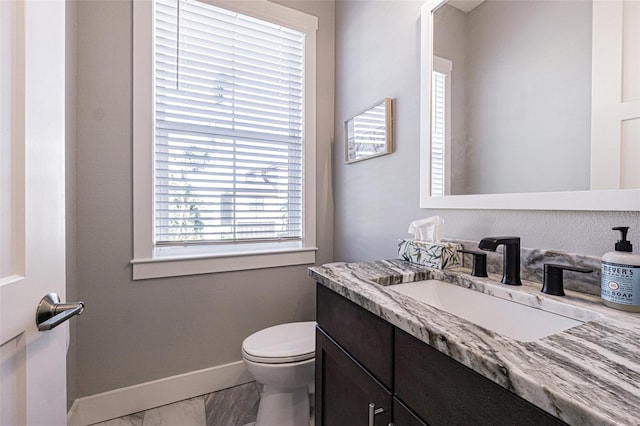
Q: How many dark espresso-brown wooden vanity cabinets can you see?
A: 1